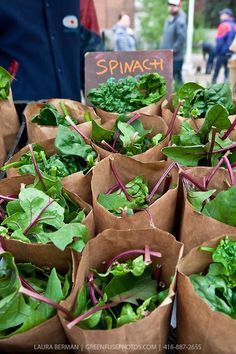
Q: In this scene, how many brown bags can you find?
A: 13